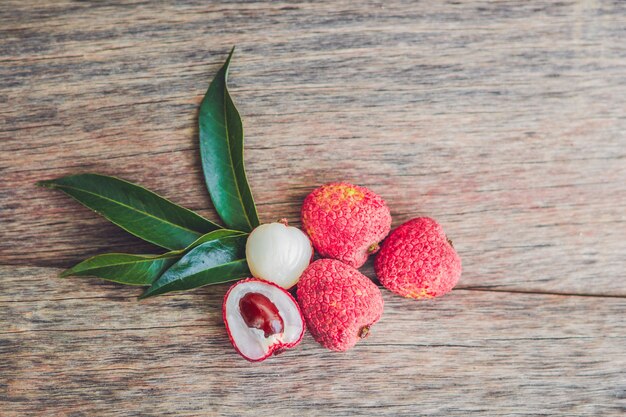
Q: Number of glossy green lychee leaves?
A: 4